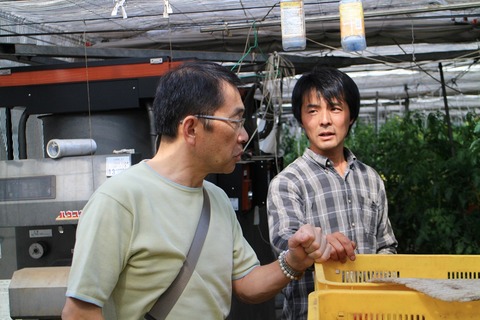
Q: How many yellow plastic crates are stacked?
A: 2